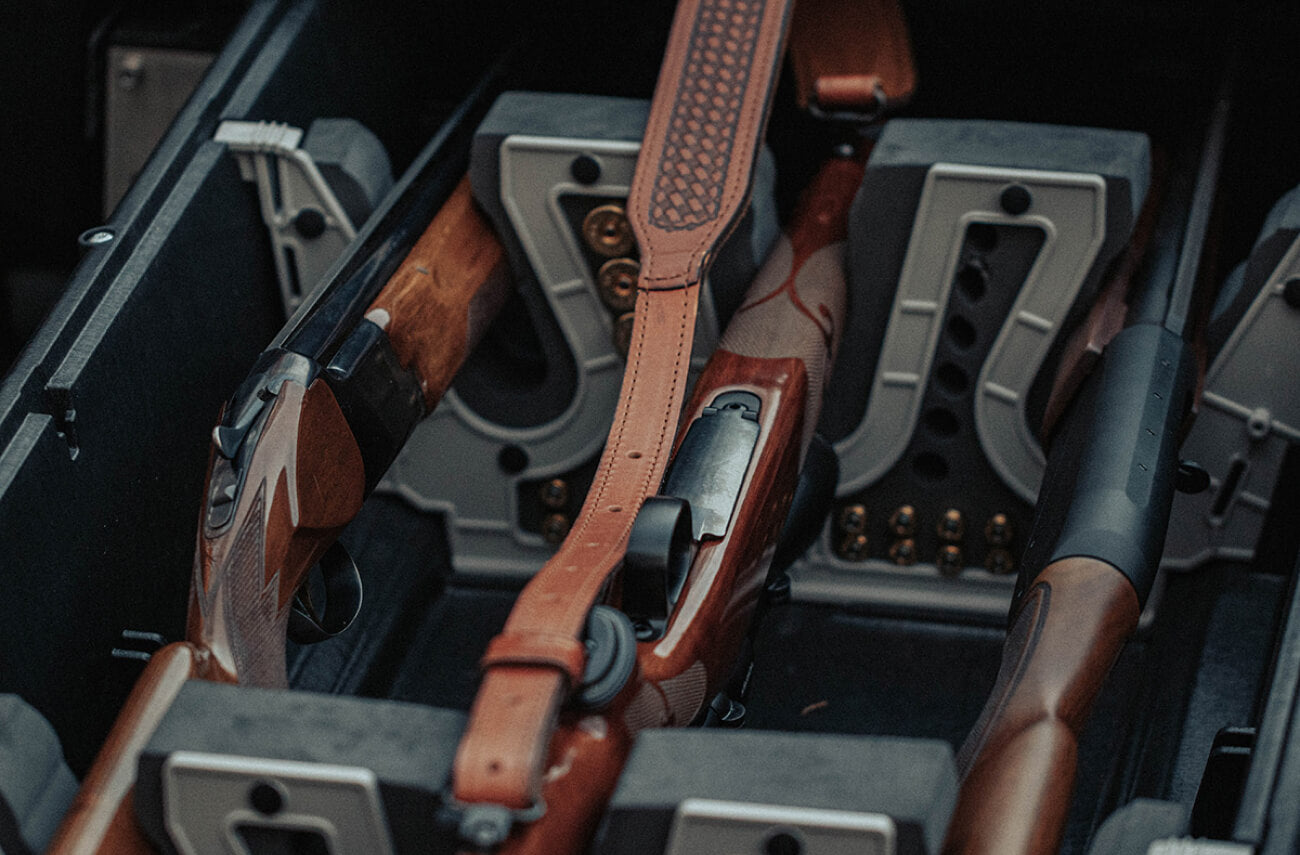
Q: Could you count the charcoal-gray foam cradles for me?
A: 8